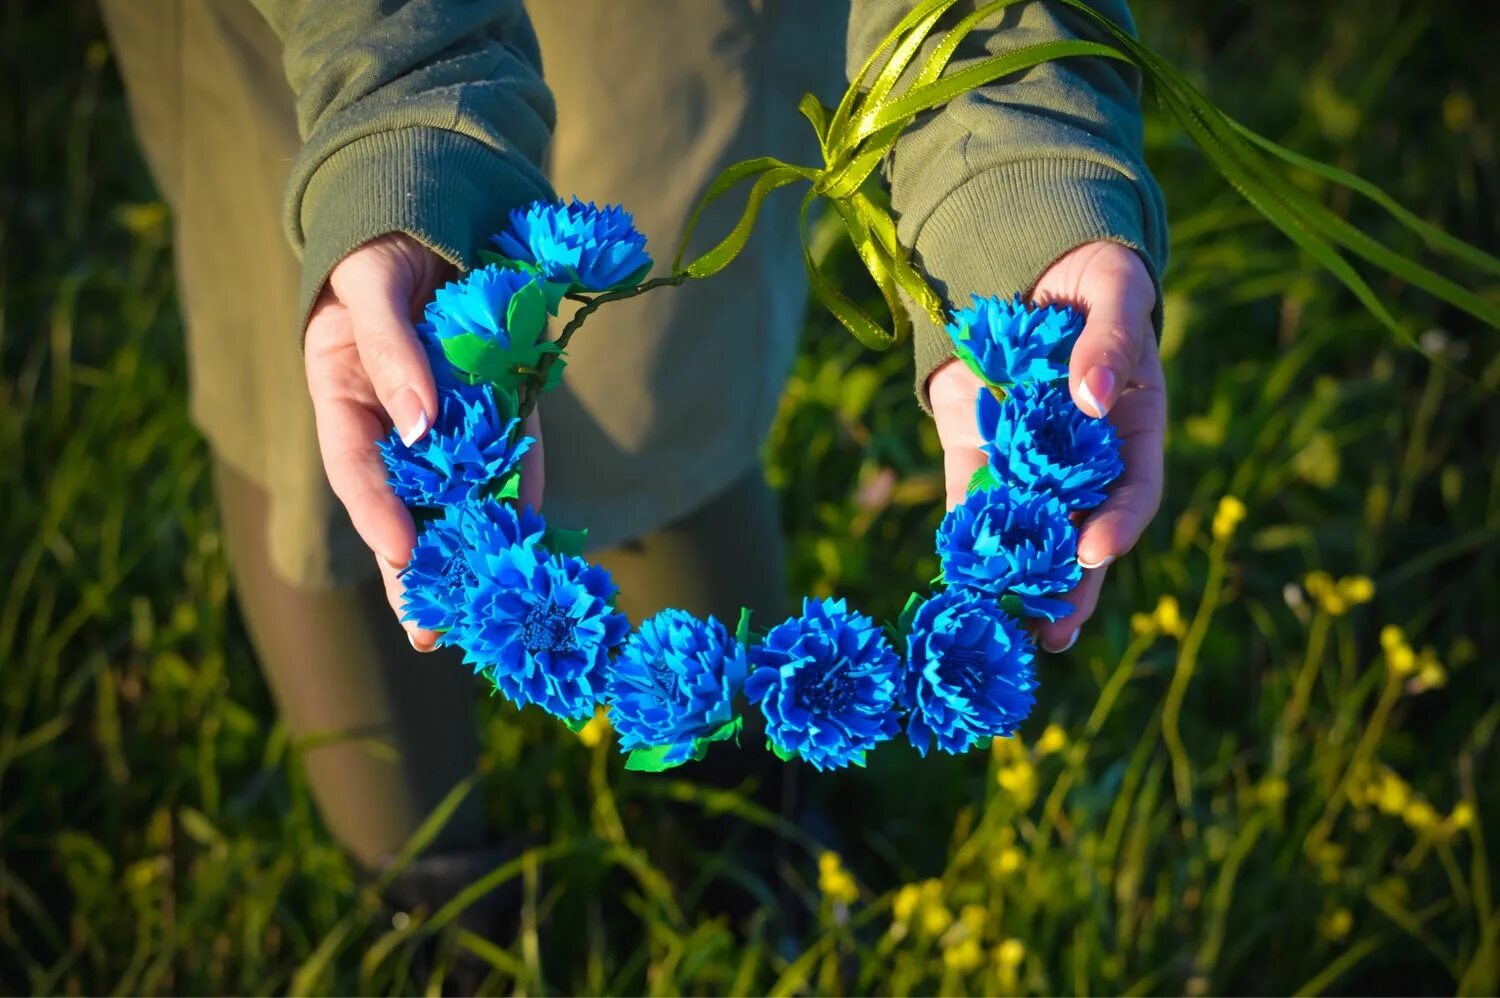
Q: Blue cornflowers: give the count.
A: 11